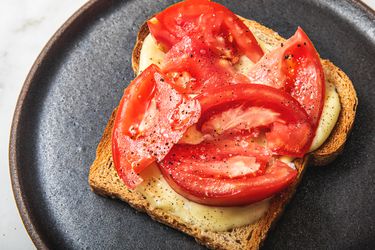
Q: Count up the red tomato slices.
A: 5